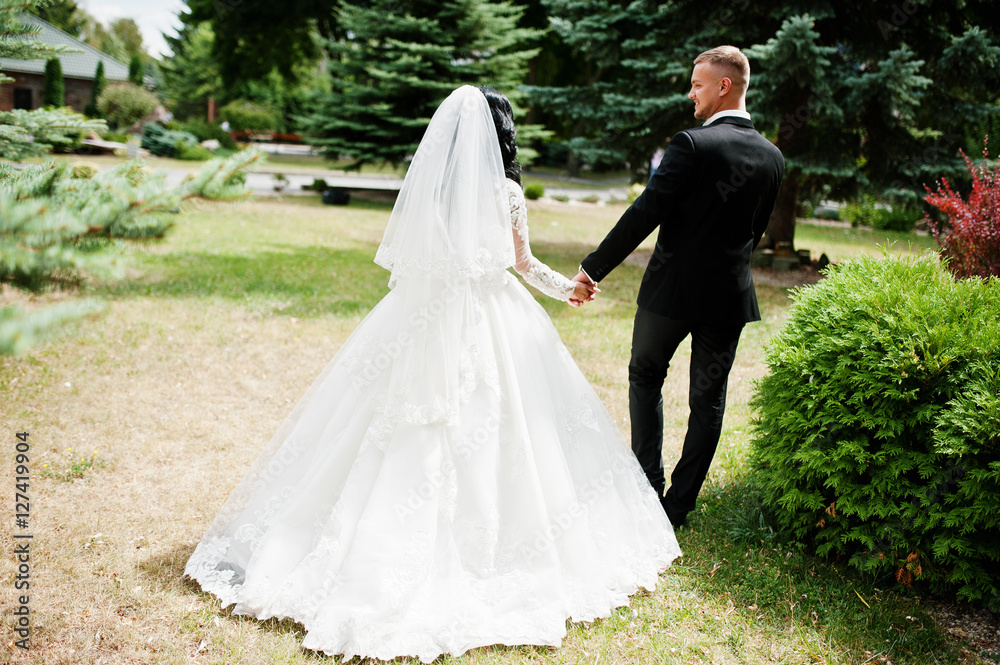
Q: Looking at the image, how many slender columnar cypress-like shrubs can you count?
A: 3